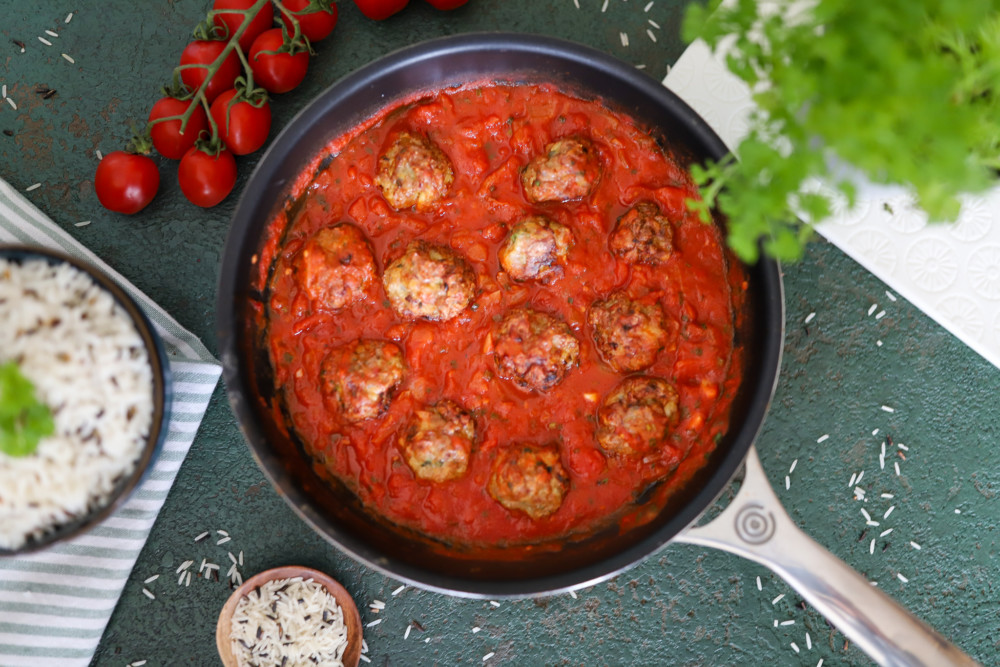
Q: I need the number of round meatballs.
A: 12